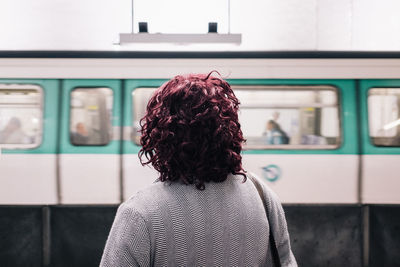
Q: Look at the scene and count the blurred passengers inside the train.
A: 3